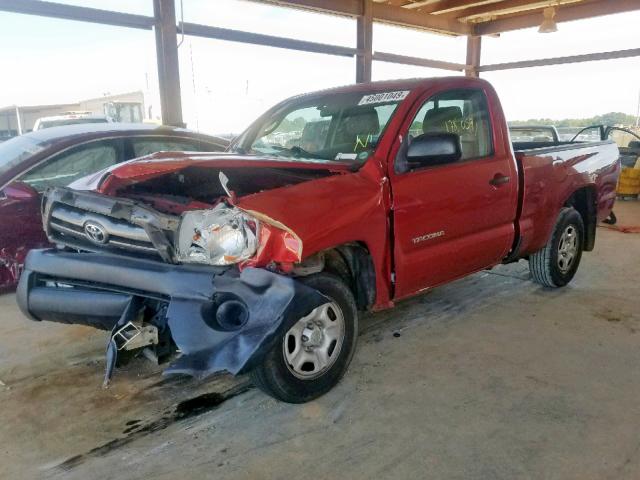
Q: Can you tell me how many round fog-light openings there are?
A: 1